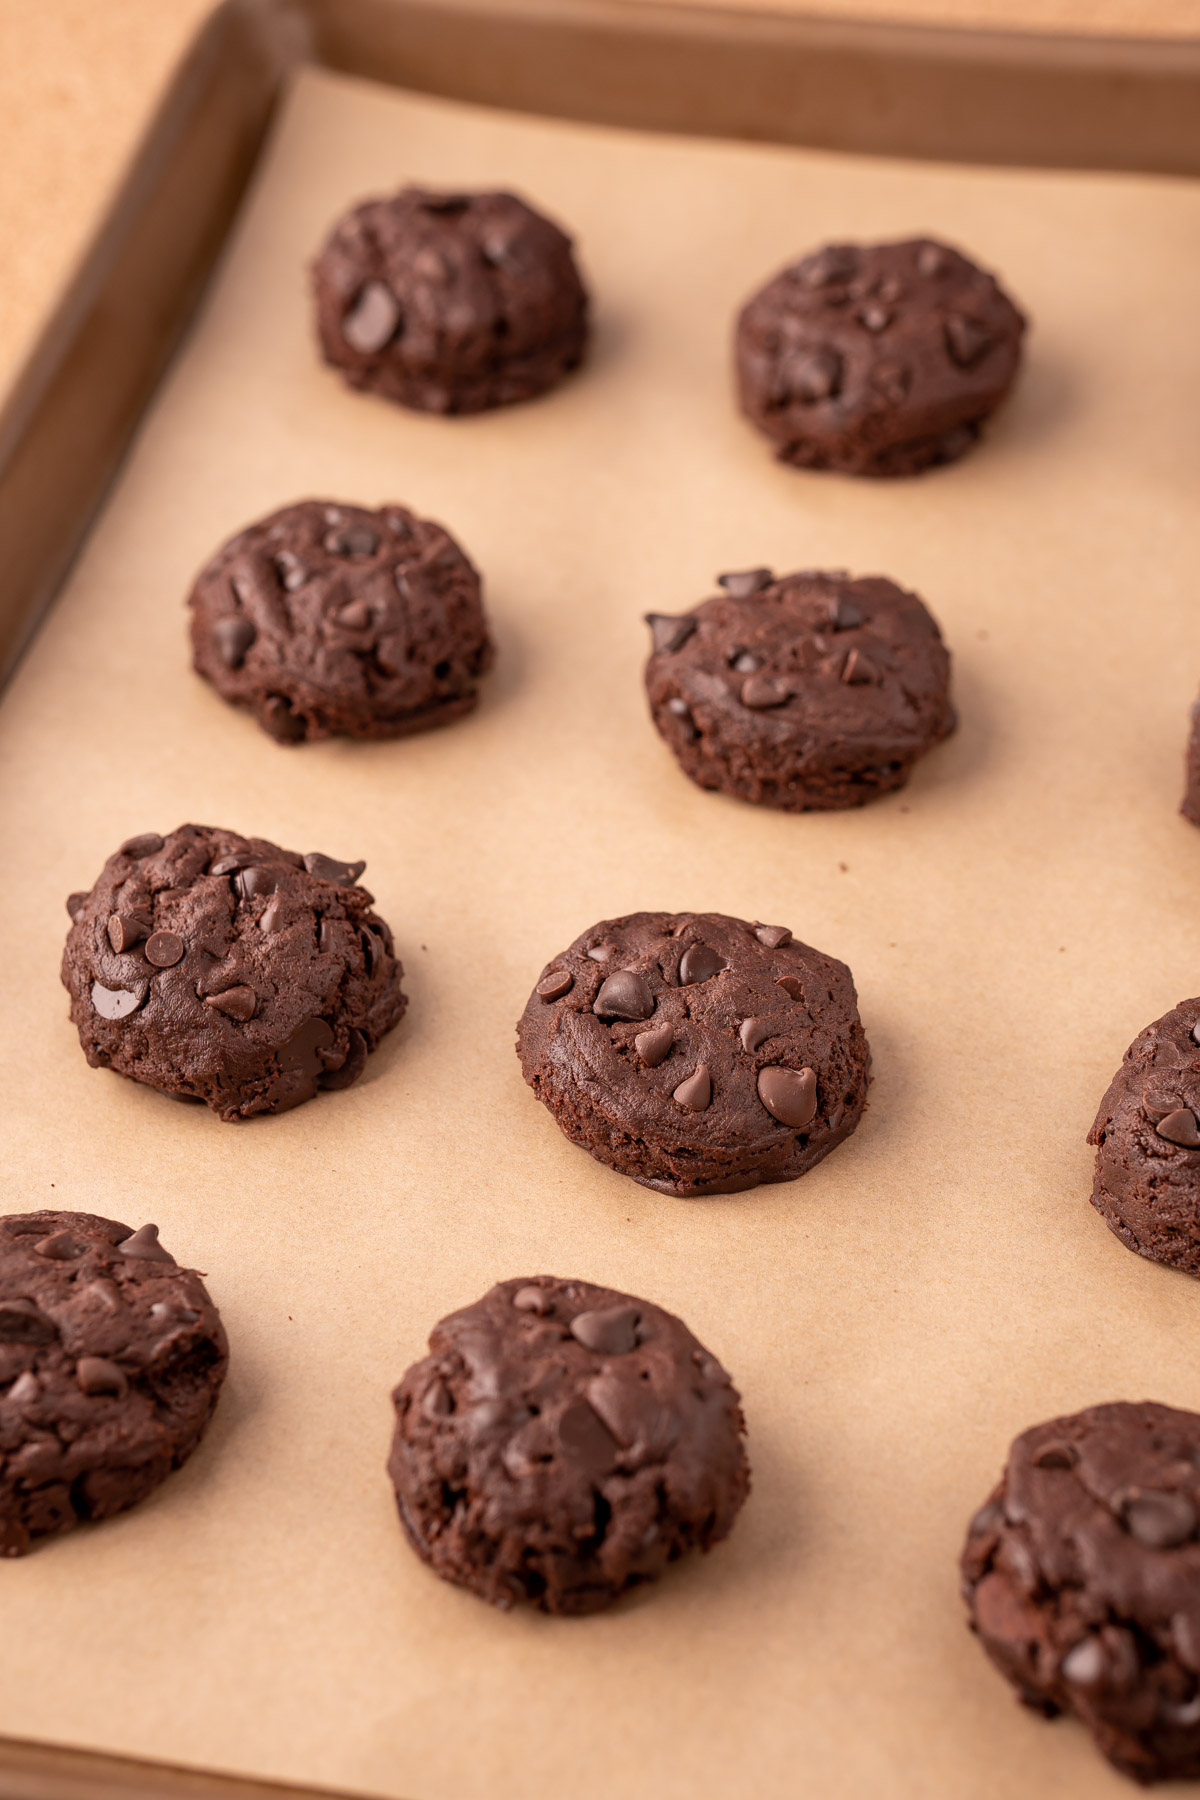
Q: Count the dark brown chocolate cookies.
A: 11